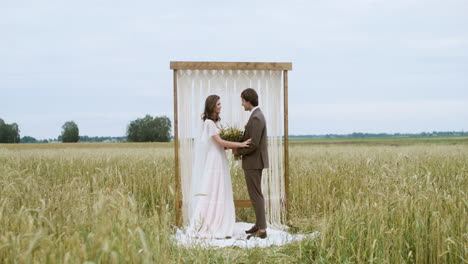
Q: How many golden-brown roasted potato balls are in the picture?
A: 0